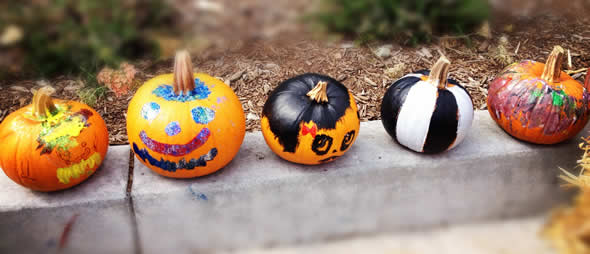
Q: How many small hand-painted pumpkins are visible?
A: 5